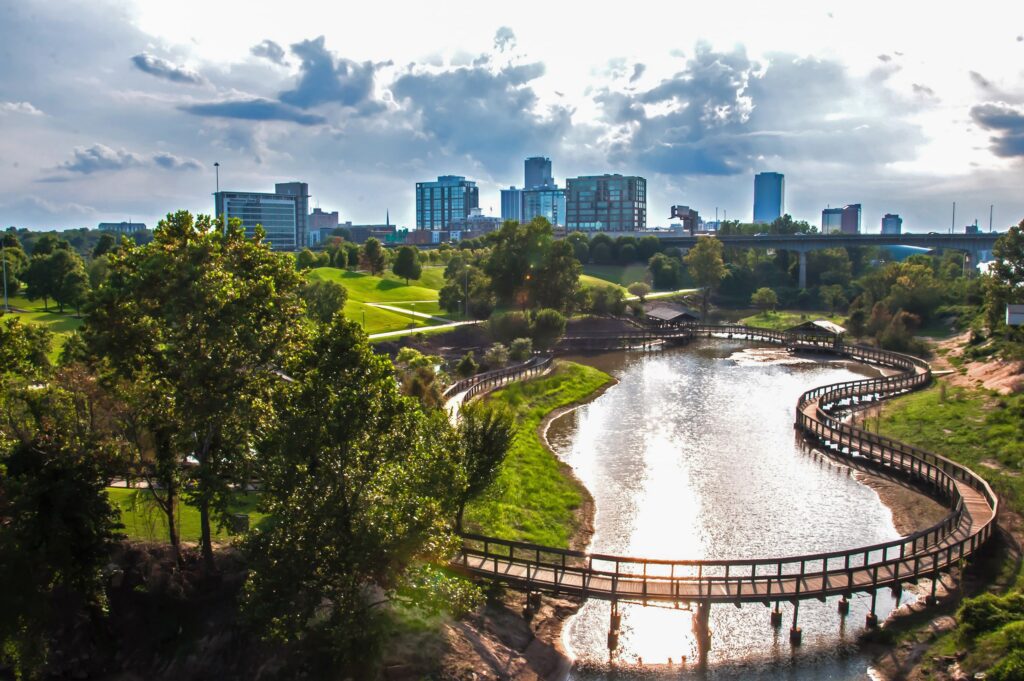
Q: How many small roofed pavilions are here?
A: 2